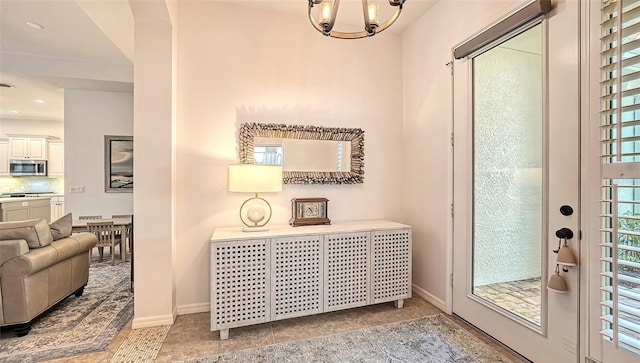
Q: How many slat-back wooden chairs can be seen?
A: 3